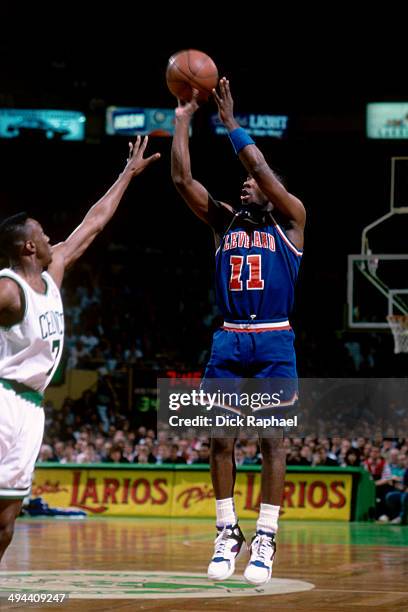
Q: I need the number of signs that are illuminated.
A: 4